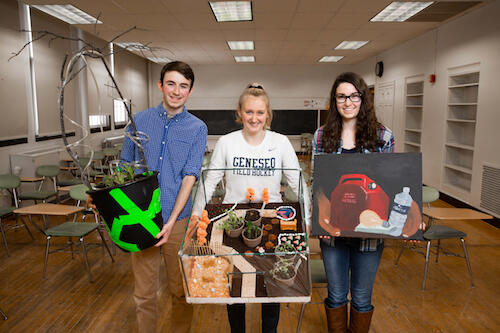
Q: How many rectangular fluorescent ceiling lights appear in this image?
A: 9